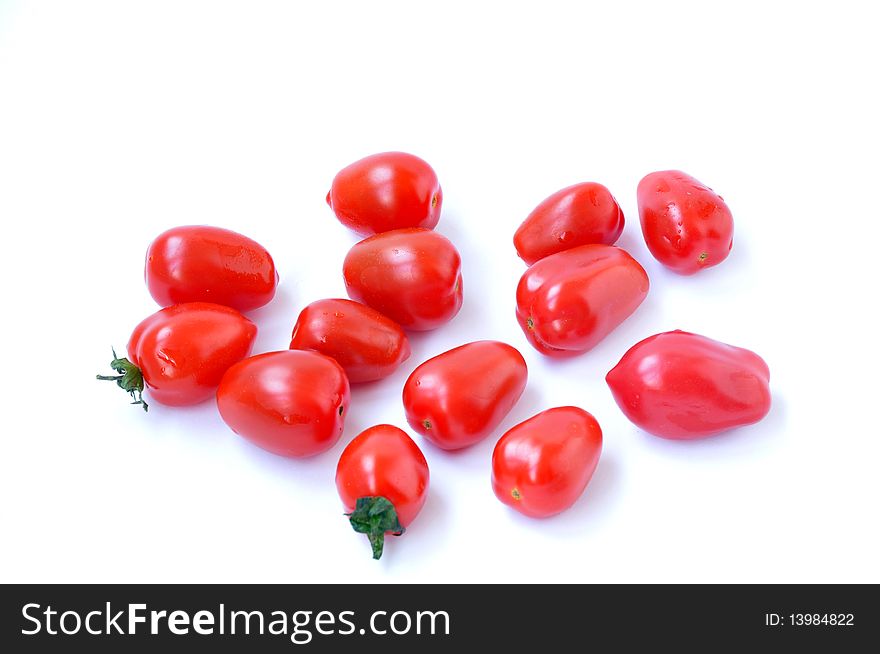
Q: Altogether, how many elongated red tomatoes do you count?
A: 13